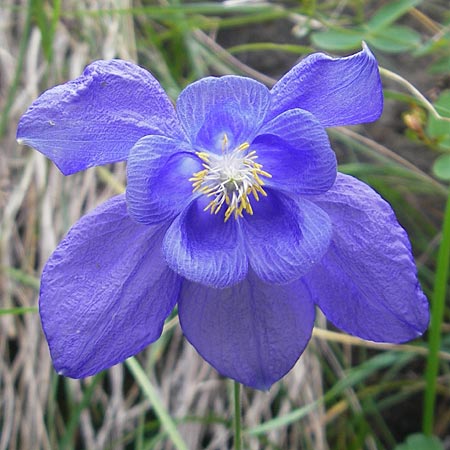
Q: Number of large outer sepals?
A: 5